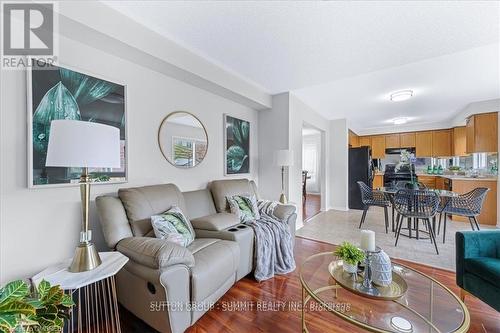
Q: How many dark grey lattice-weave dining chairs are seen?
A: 4